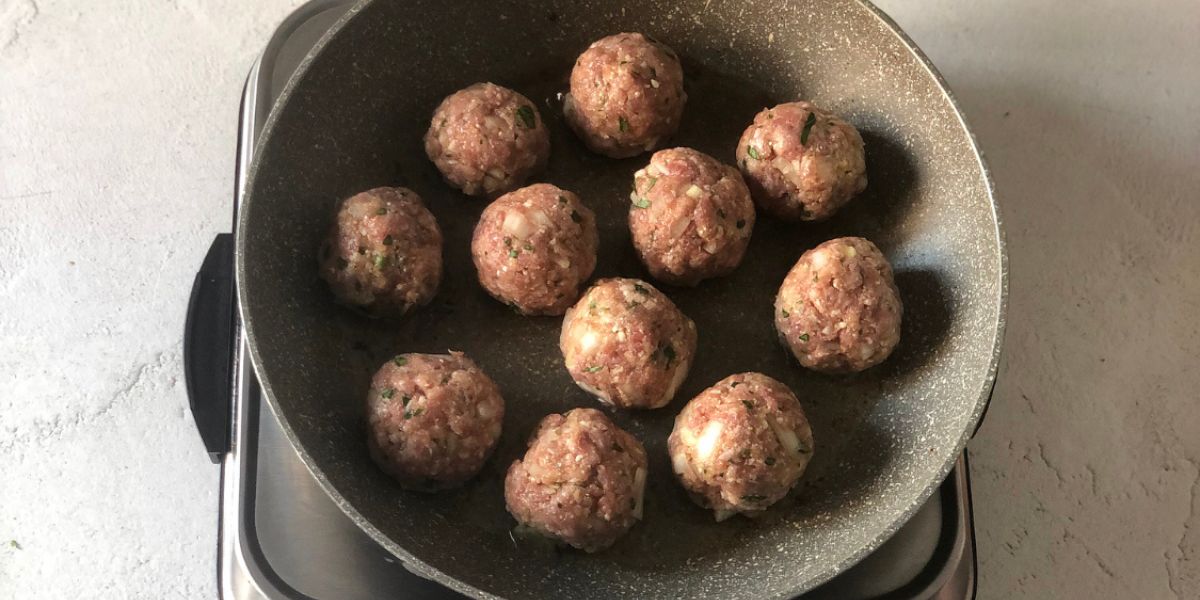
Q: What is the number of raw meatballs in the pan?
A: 11